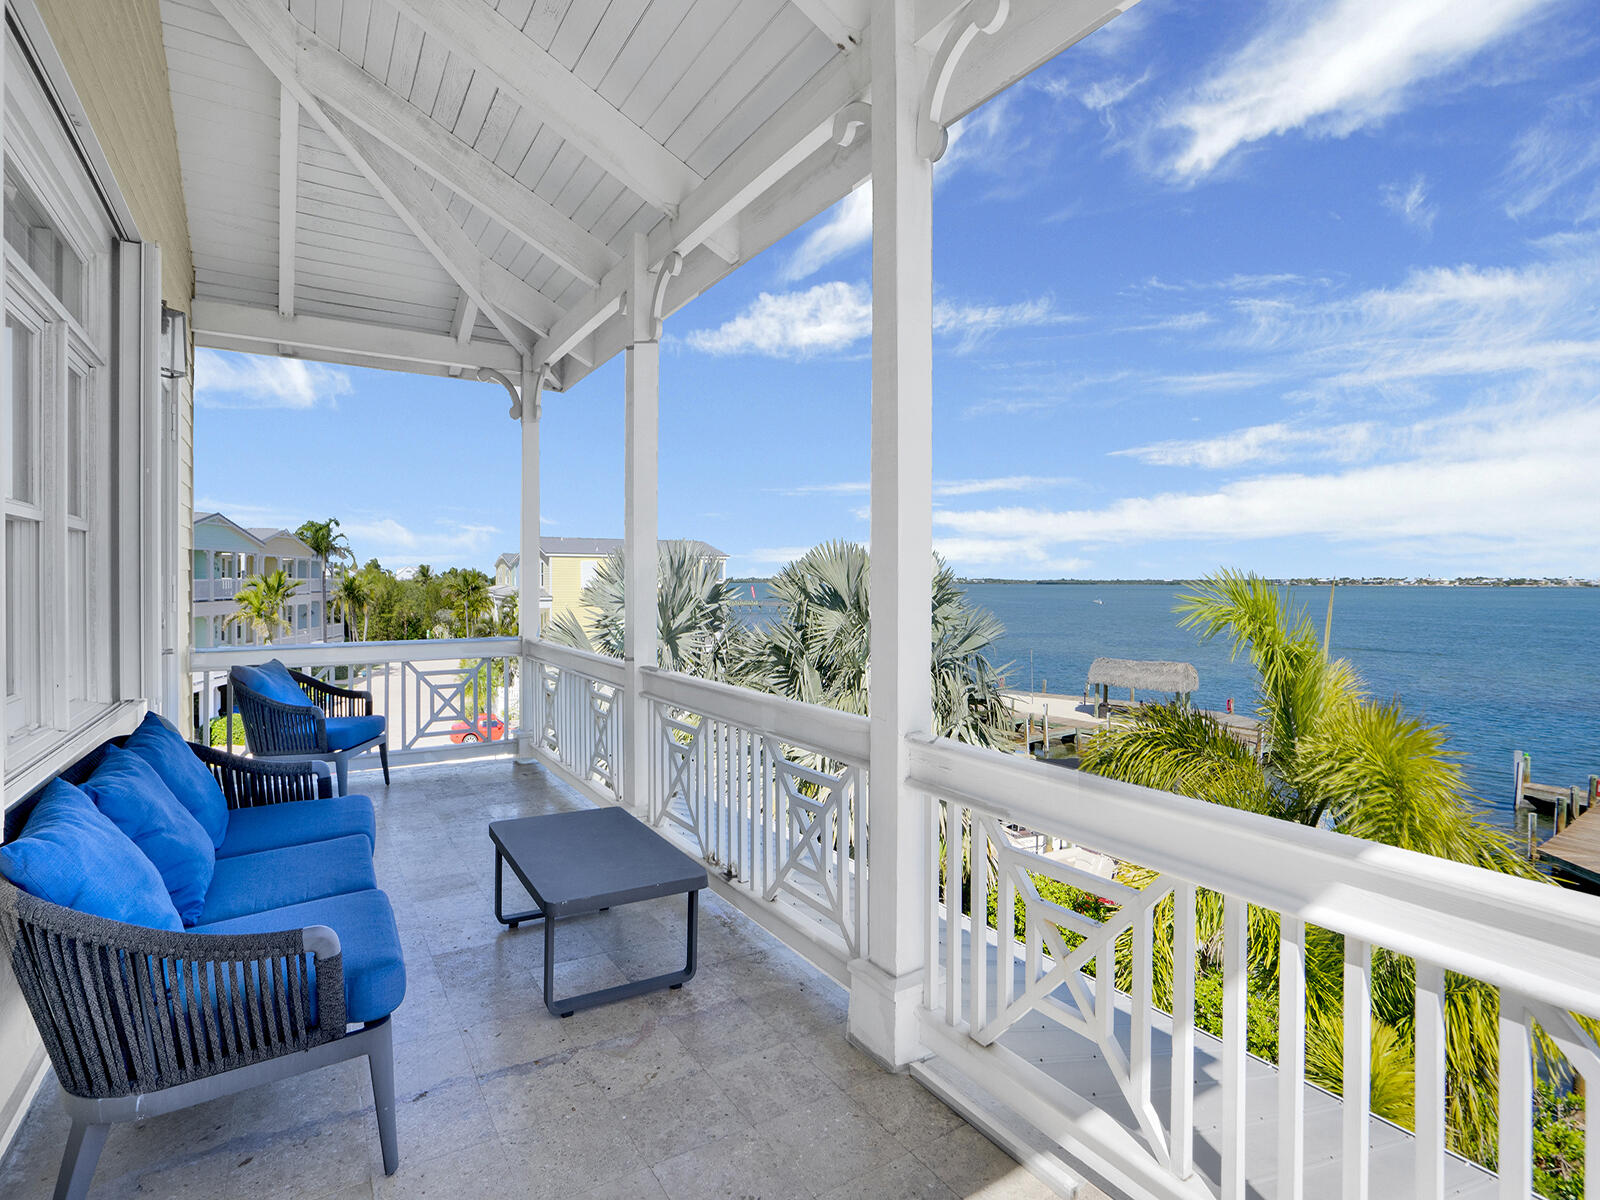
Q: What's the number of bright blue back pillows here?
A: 4